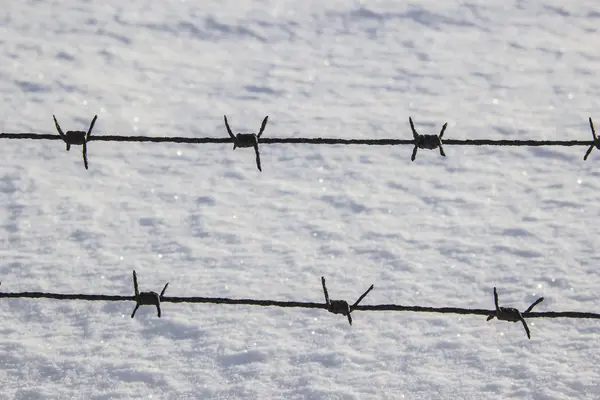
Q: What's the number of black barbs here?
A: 7